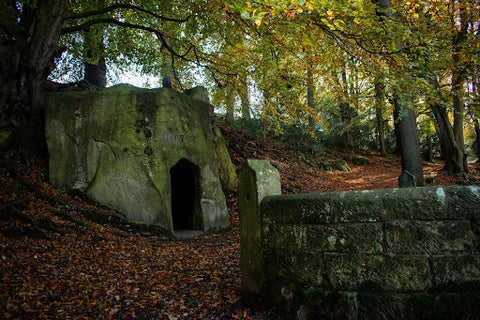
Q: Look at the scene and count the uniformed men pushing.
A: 0